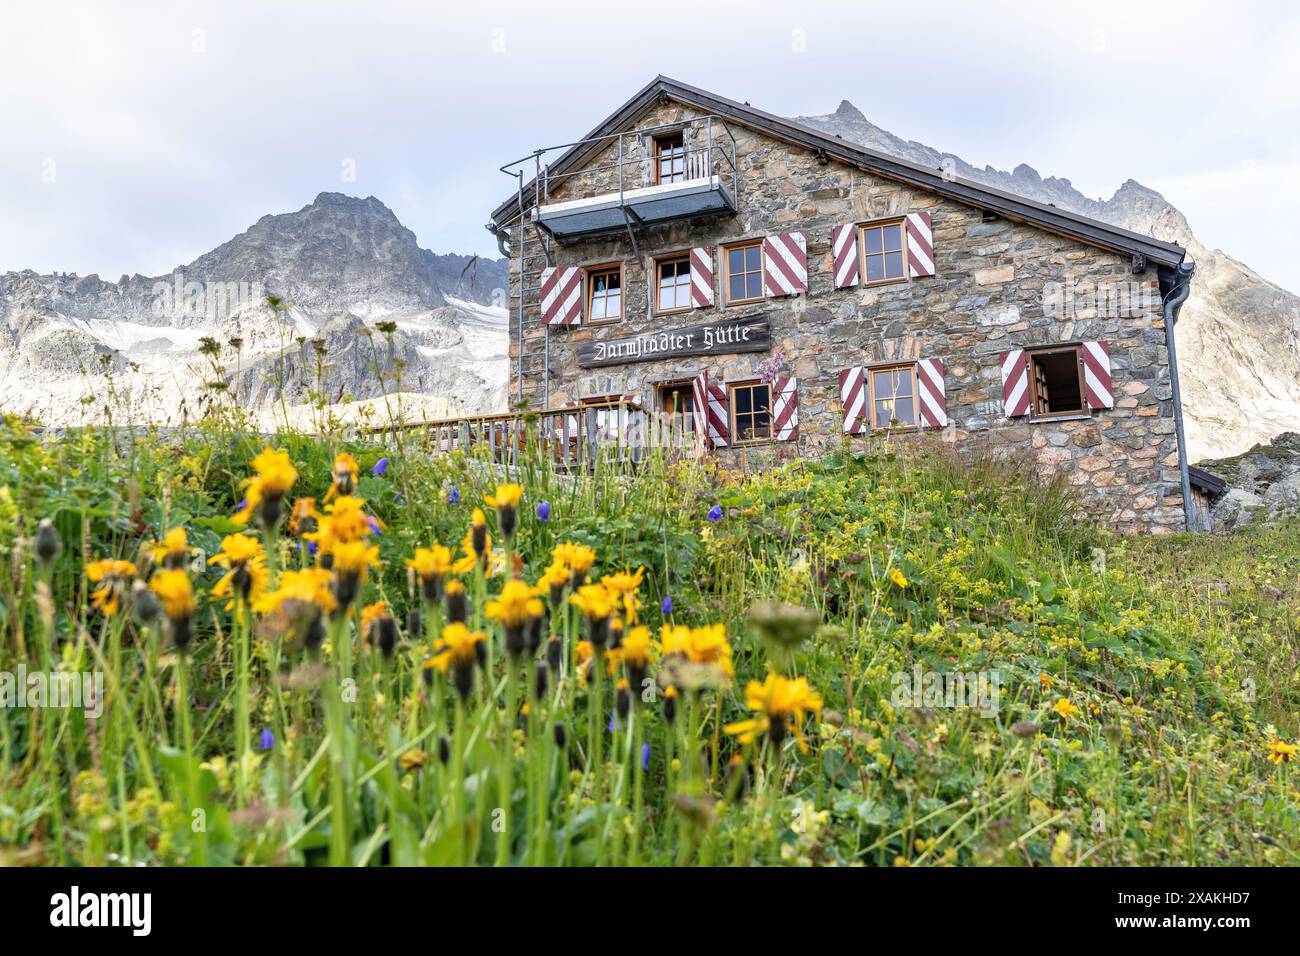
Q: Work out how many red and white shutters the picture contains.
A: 14